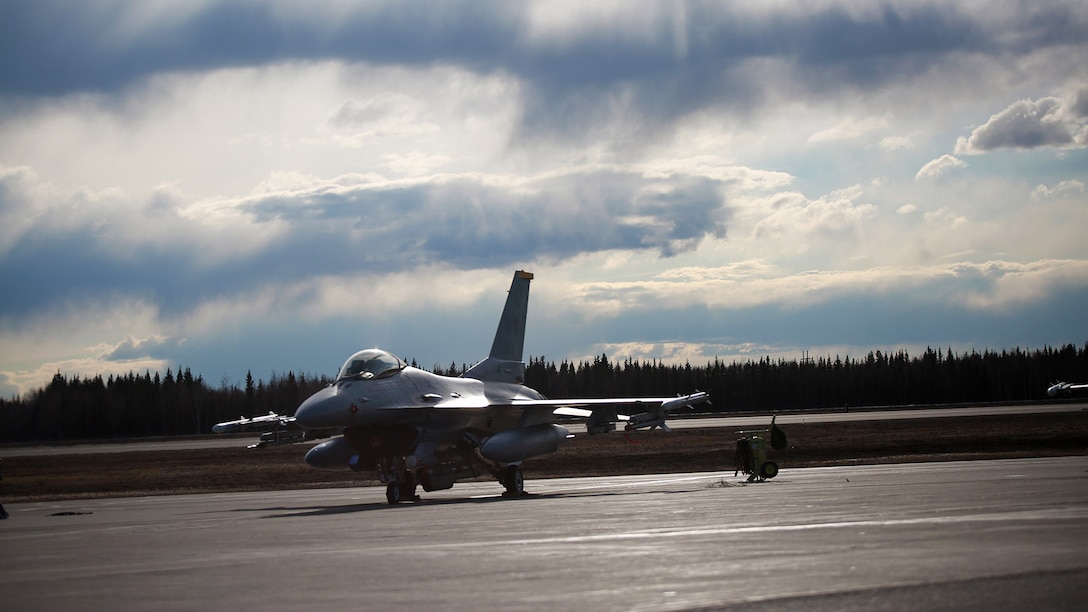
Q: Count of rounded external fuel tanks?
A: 2